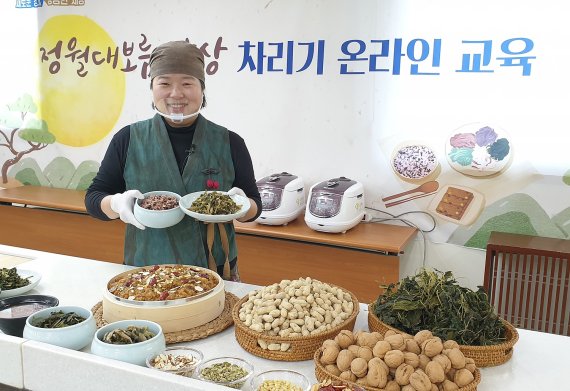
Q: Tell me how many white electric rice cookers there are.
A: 2